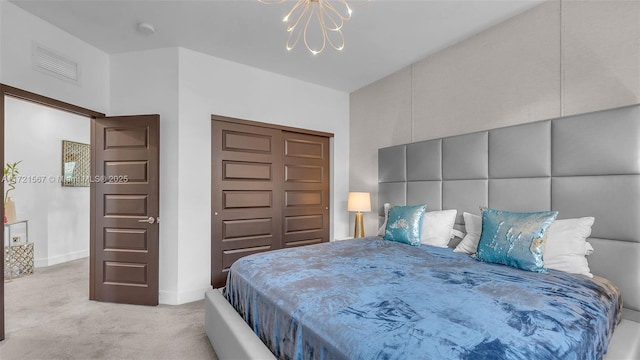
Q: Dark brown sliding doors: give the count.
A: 2